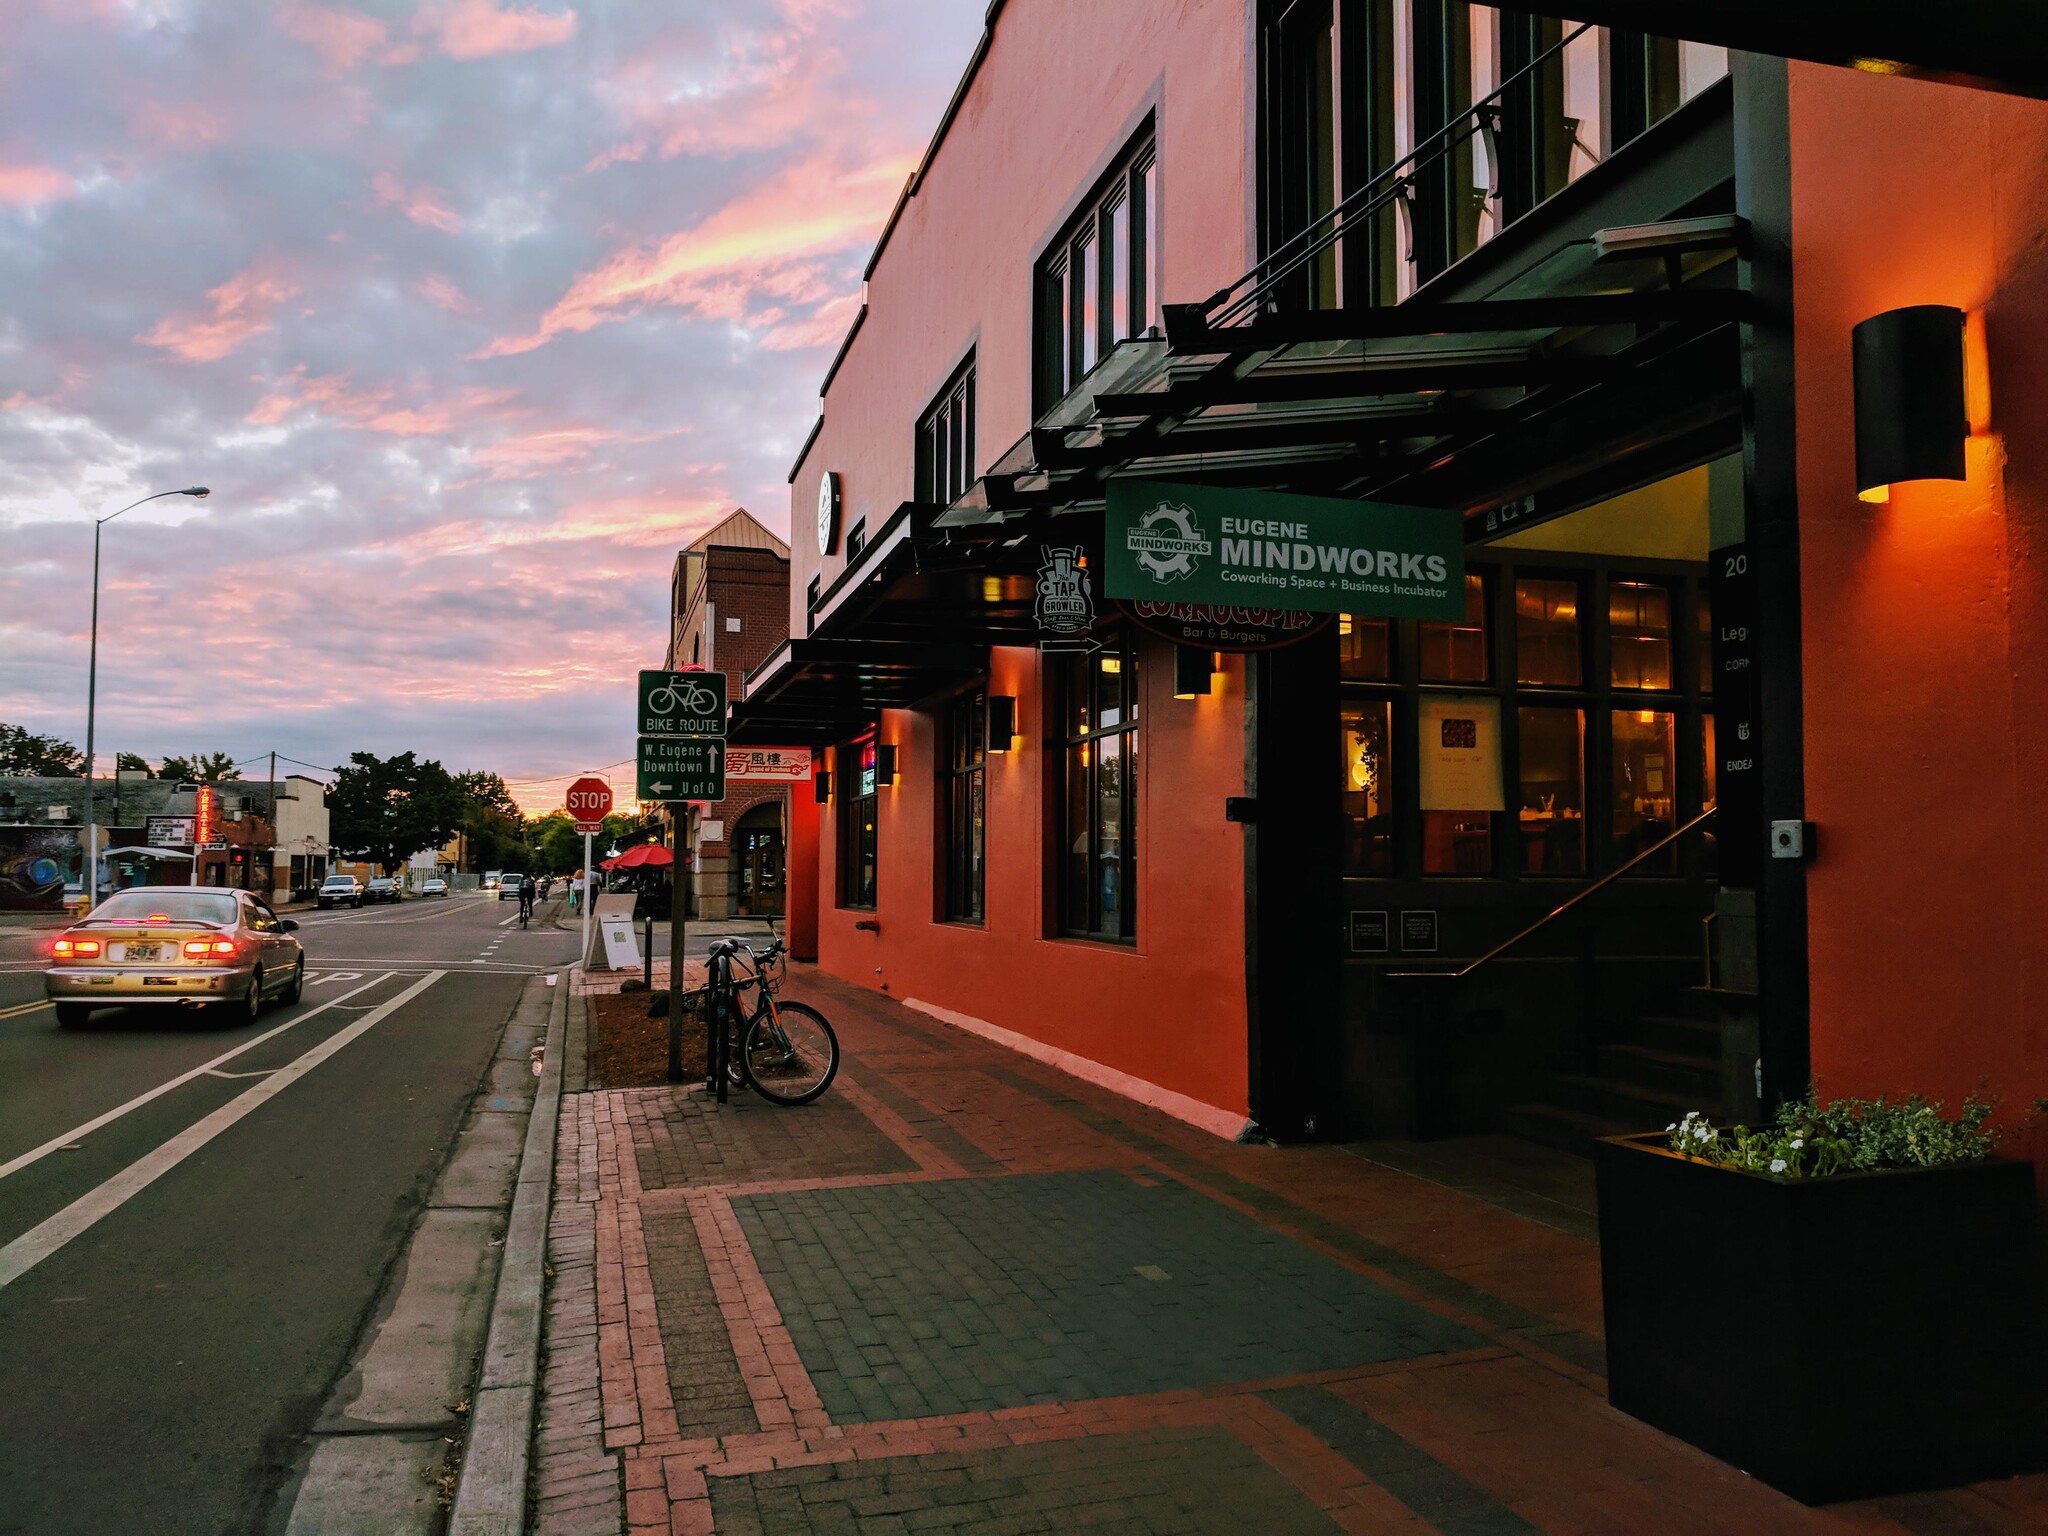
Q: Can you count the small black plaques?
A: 2